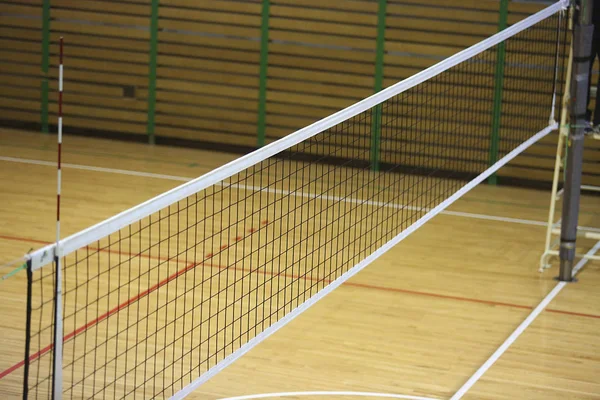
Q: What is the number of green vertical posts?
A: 5